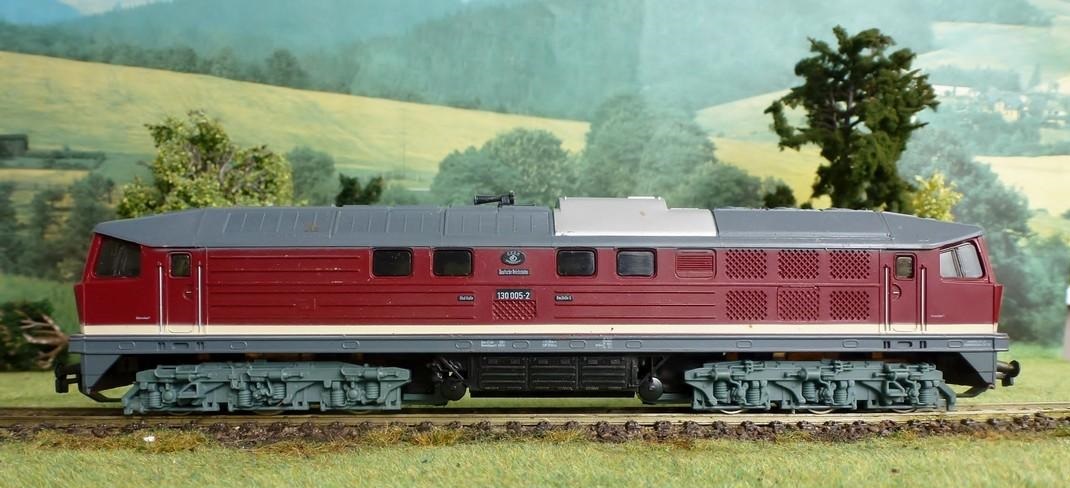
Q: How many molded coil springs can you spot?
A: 10